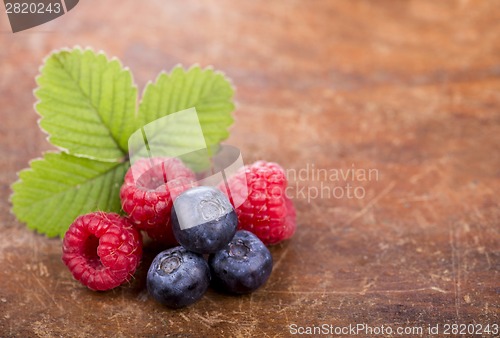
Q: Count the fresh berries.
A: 6